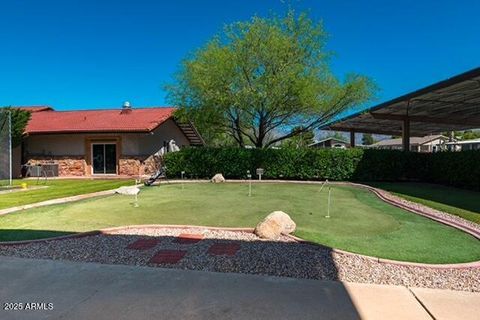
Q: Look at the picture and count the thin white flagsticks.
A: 5